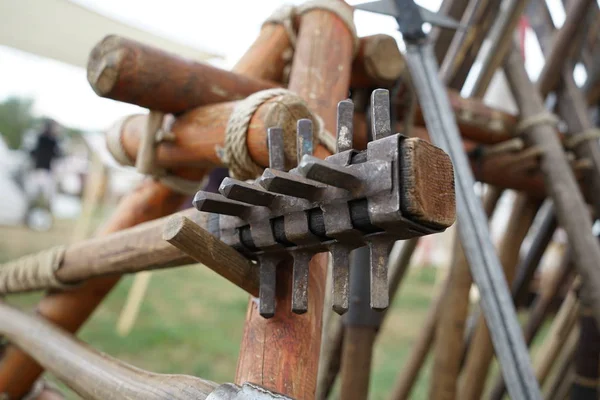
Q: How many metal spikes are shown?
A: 12